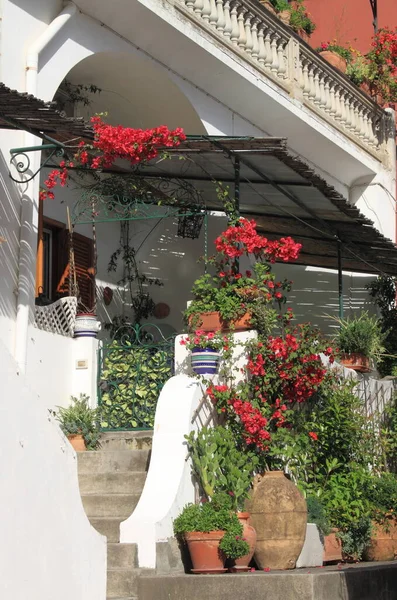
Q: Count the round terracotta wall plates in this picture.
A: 2